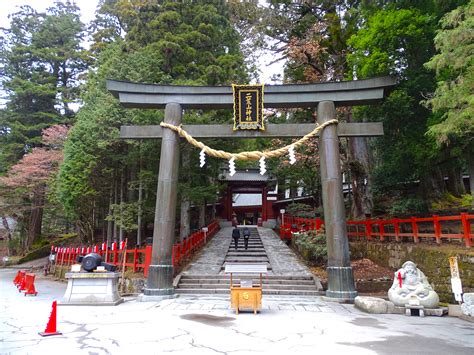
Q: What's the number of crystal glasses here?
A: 0